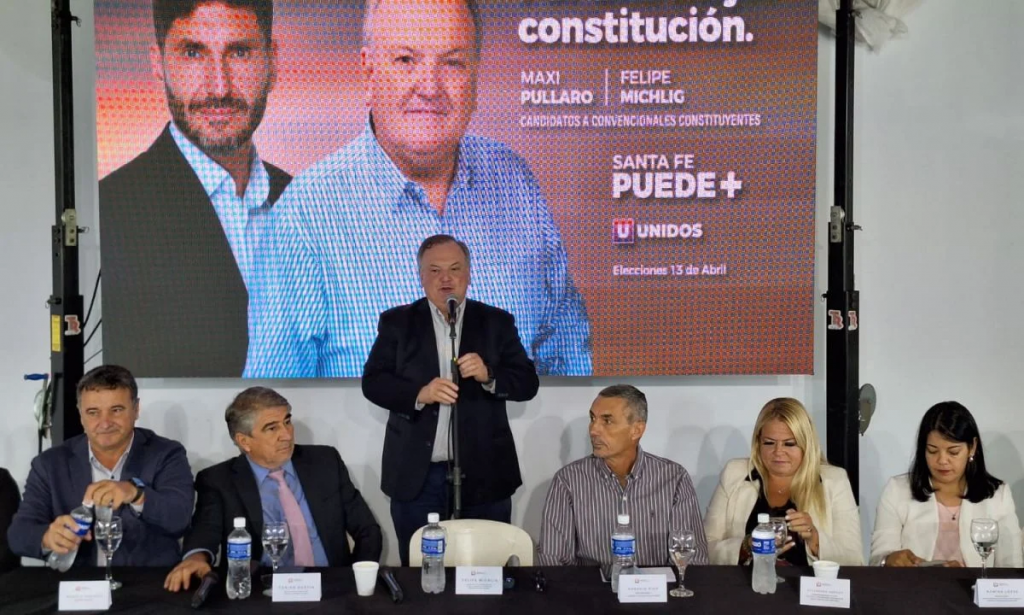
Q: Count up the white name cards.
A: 6